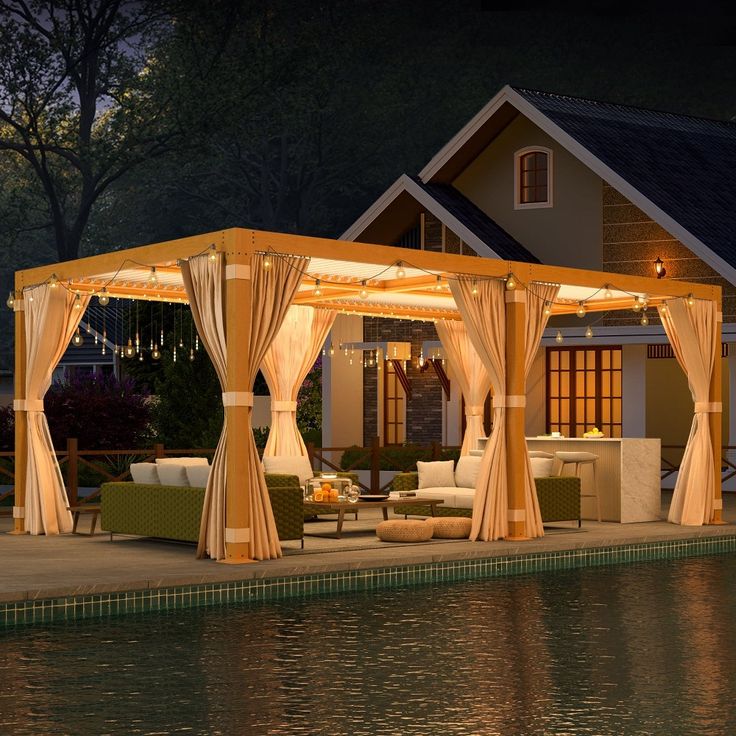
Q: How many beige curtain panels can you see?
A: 8